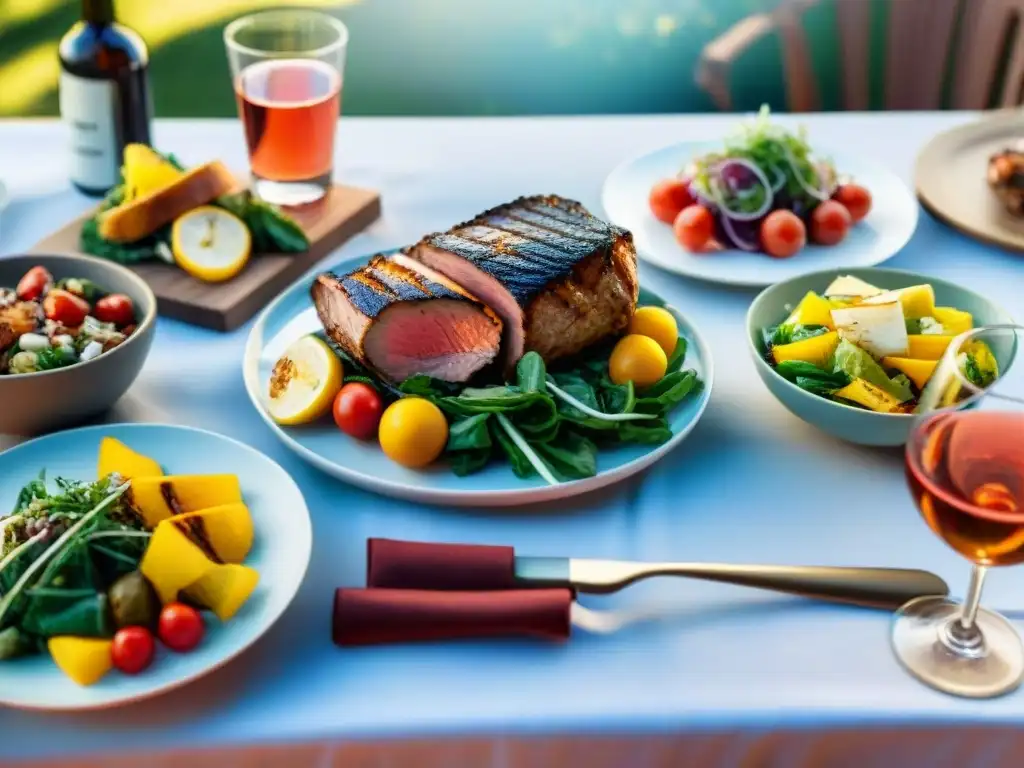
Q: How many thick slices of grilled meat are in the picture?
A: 2